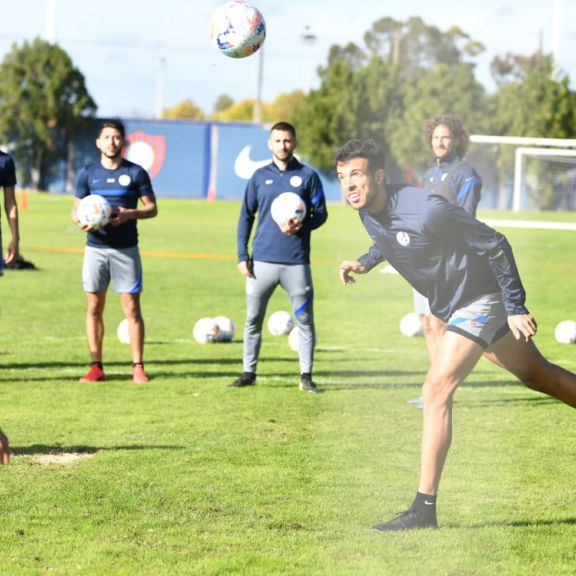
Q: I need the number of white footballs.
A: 10